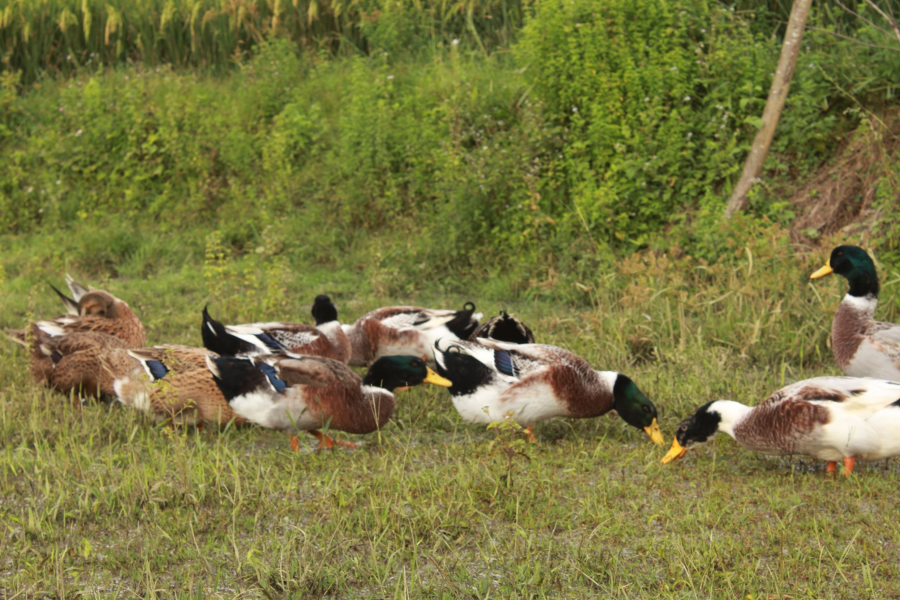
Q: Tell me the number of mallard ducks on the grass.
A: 10